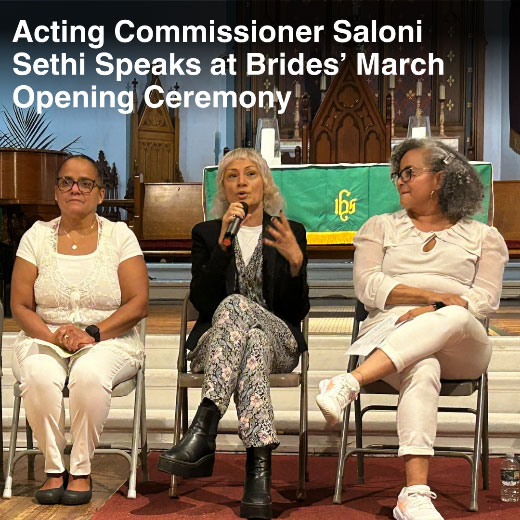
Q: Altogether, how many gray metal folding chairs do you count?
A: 3